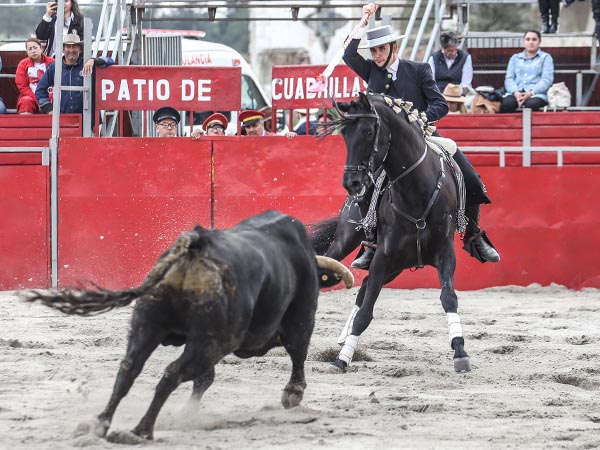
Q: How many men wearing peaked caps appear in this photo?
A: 3